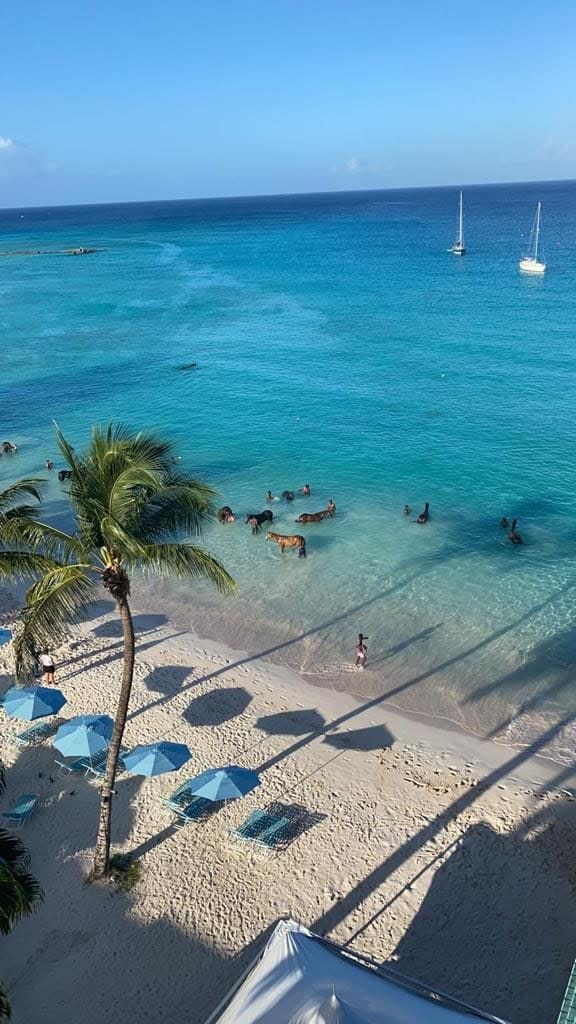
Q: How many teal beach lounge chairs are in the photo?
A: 8